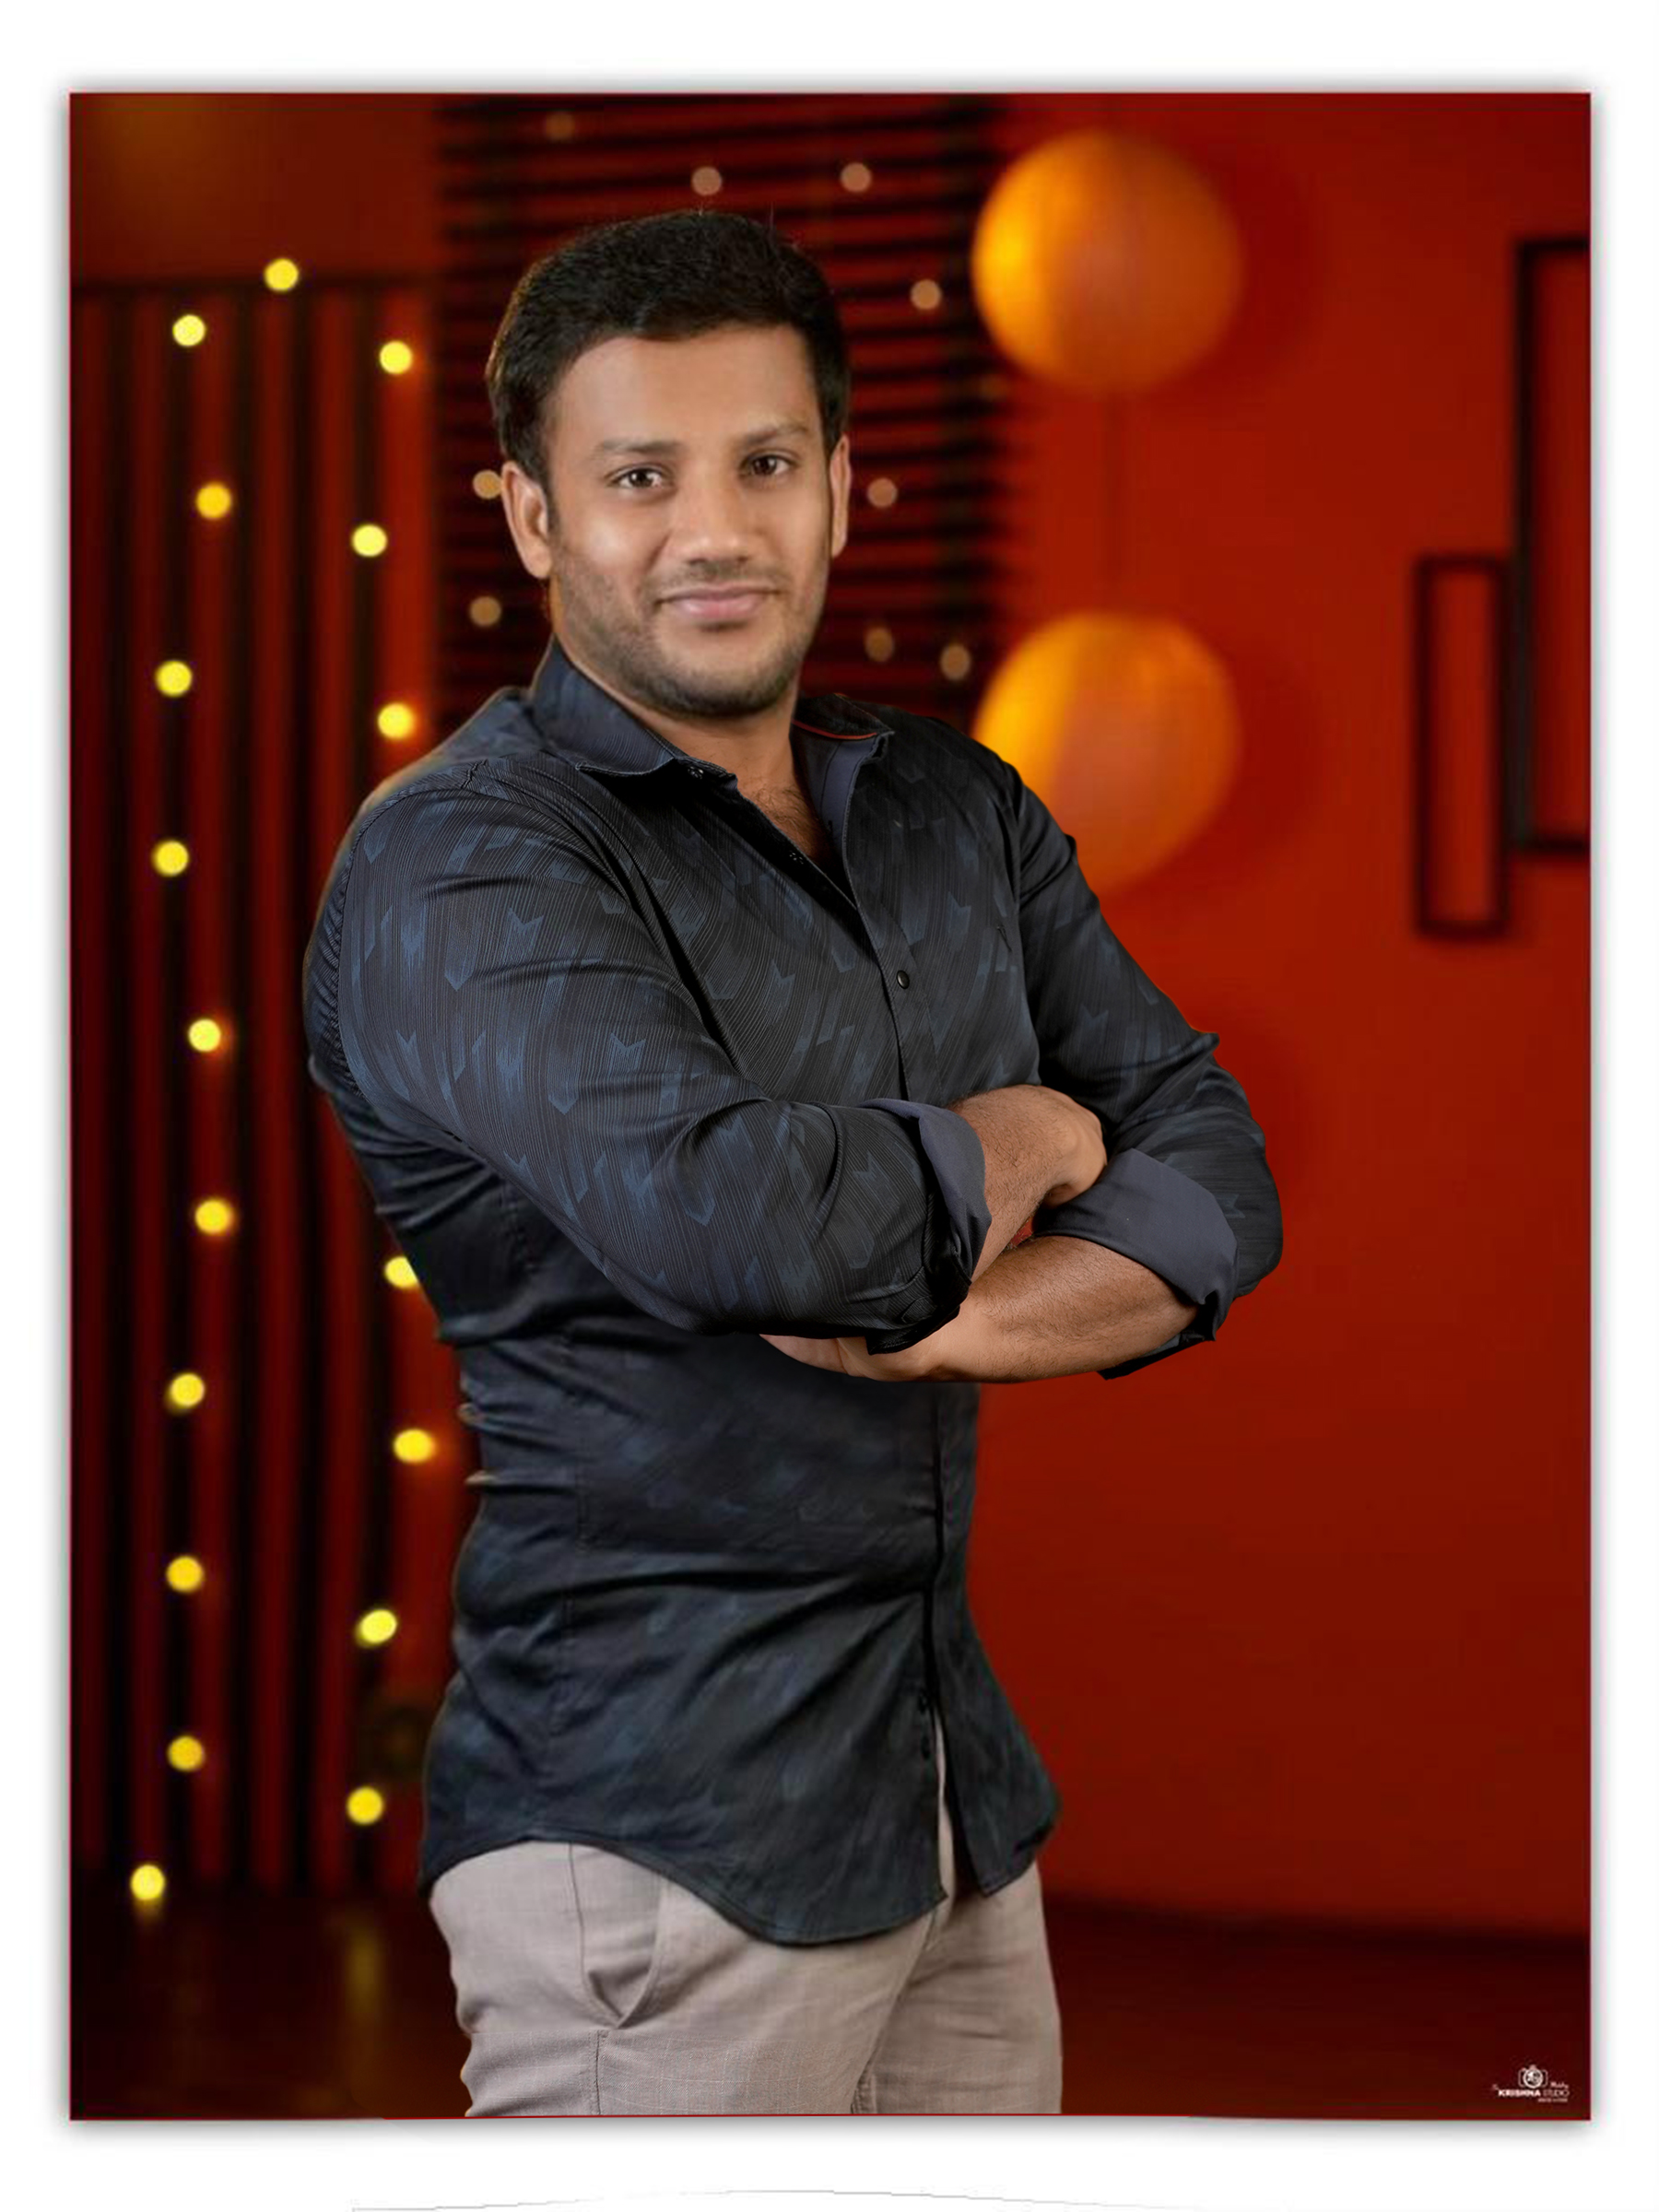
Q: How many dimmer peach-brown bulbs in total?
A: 9